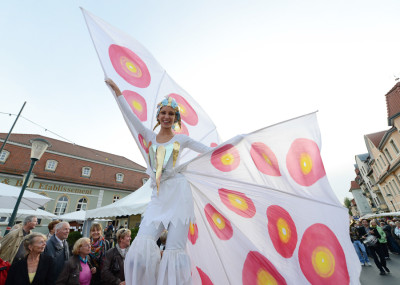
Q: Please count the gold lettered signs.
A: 1